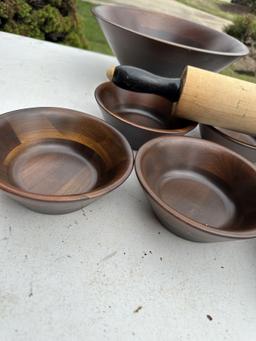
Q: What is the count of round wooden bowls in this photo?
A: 5